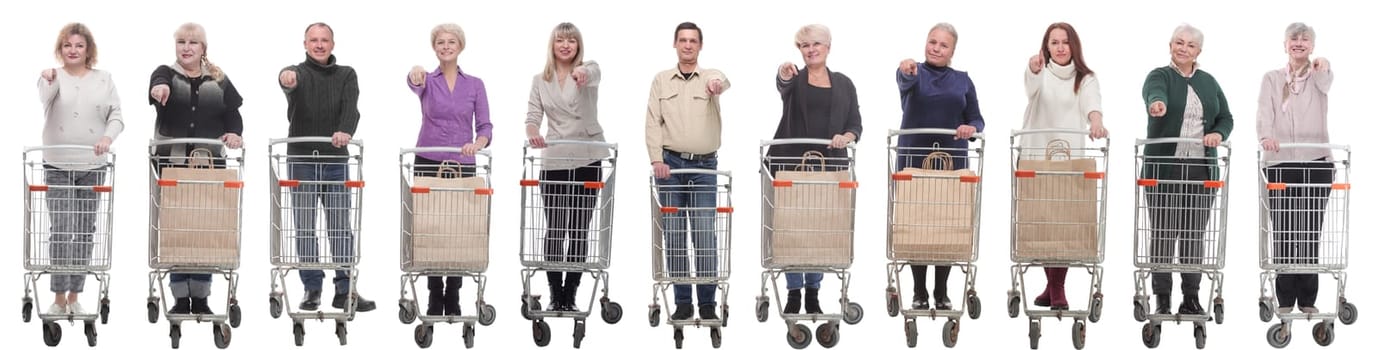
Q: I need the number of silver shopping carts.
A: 11